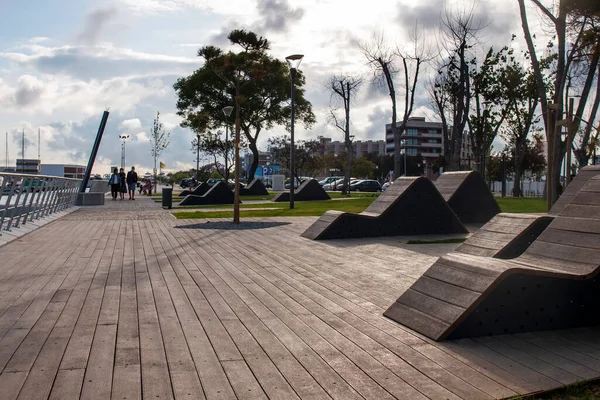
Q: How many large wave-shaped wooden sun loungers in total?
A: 8